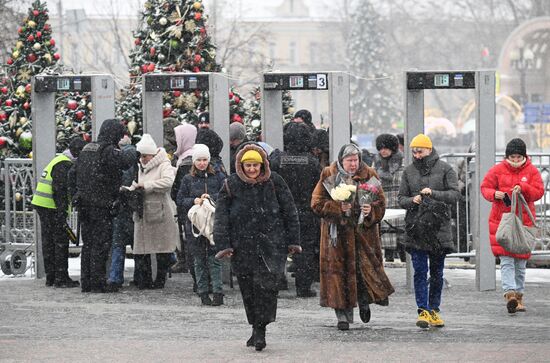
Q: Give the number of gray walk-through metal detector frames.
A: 4